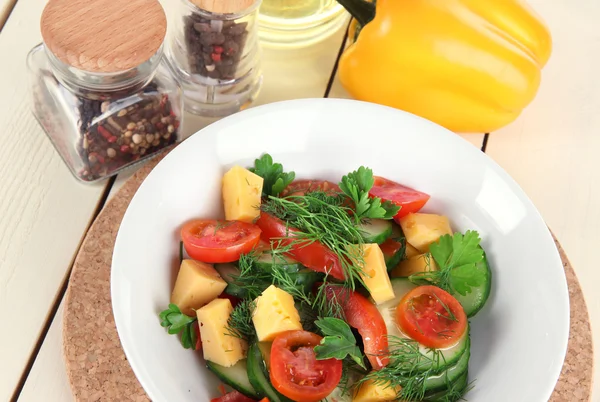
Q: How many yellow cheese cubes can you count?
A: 8